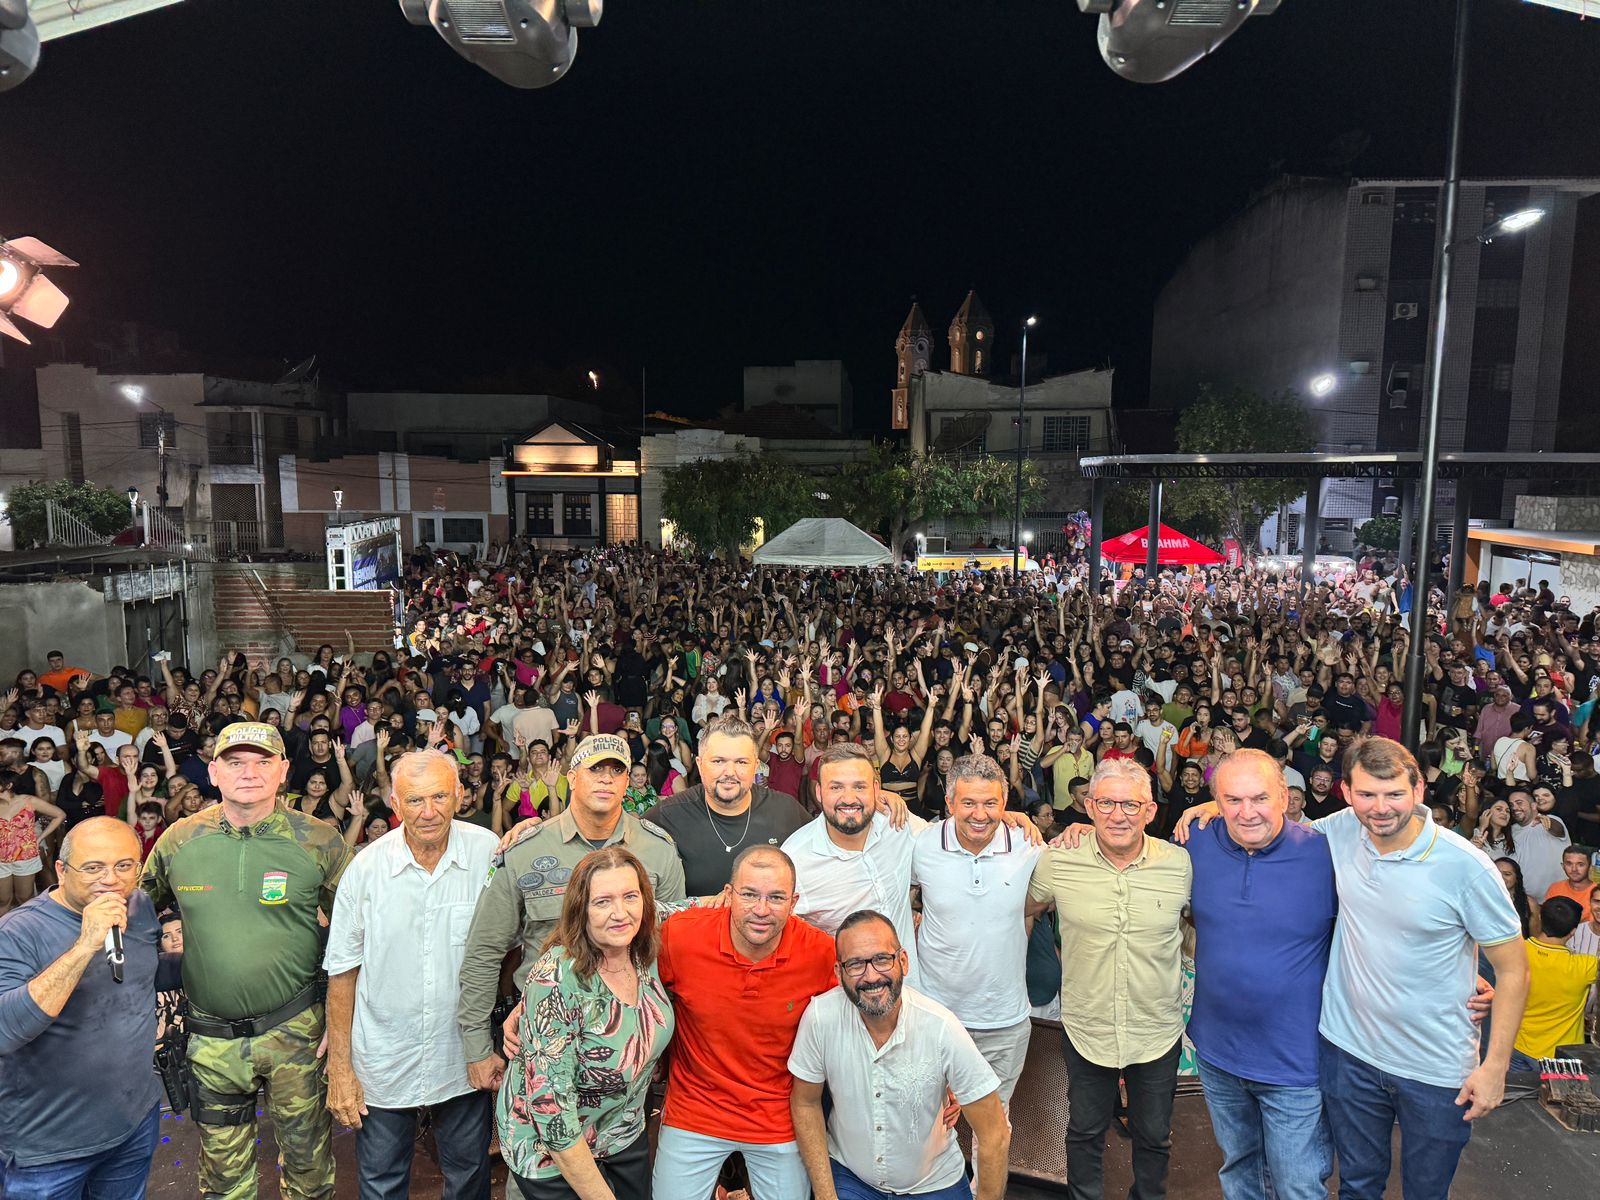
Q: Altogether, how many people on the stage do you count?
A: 13